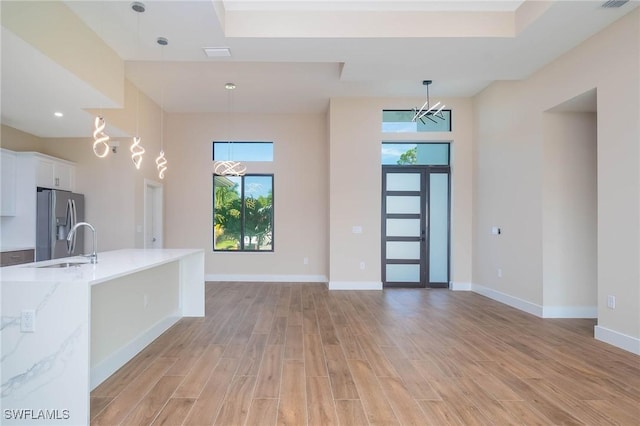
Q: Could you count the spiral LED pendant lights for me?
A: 3